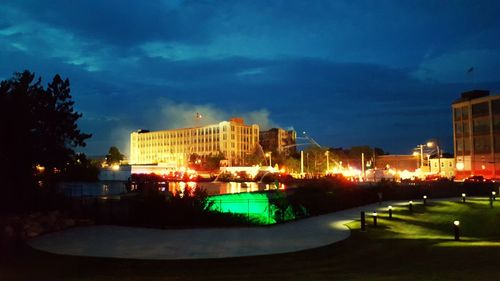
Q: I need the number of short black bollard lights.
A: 8